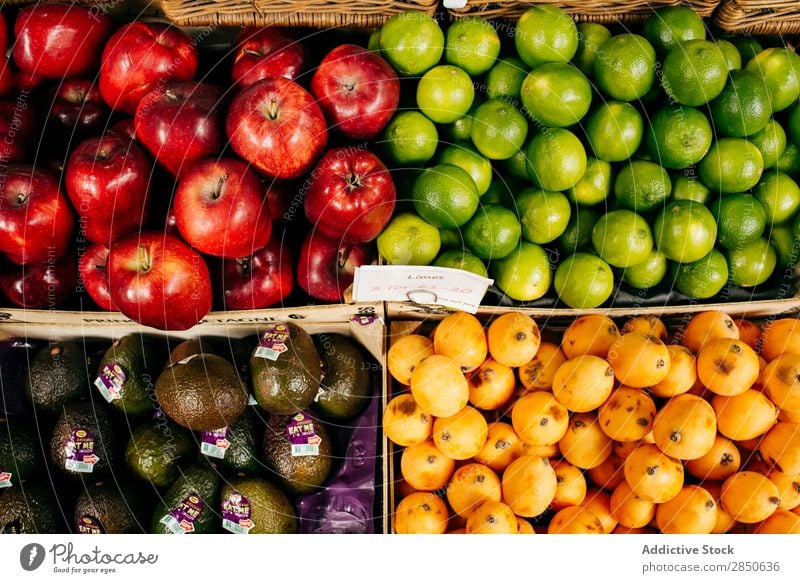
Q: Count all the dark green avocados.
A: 15